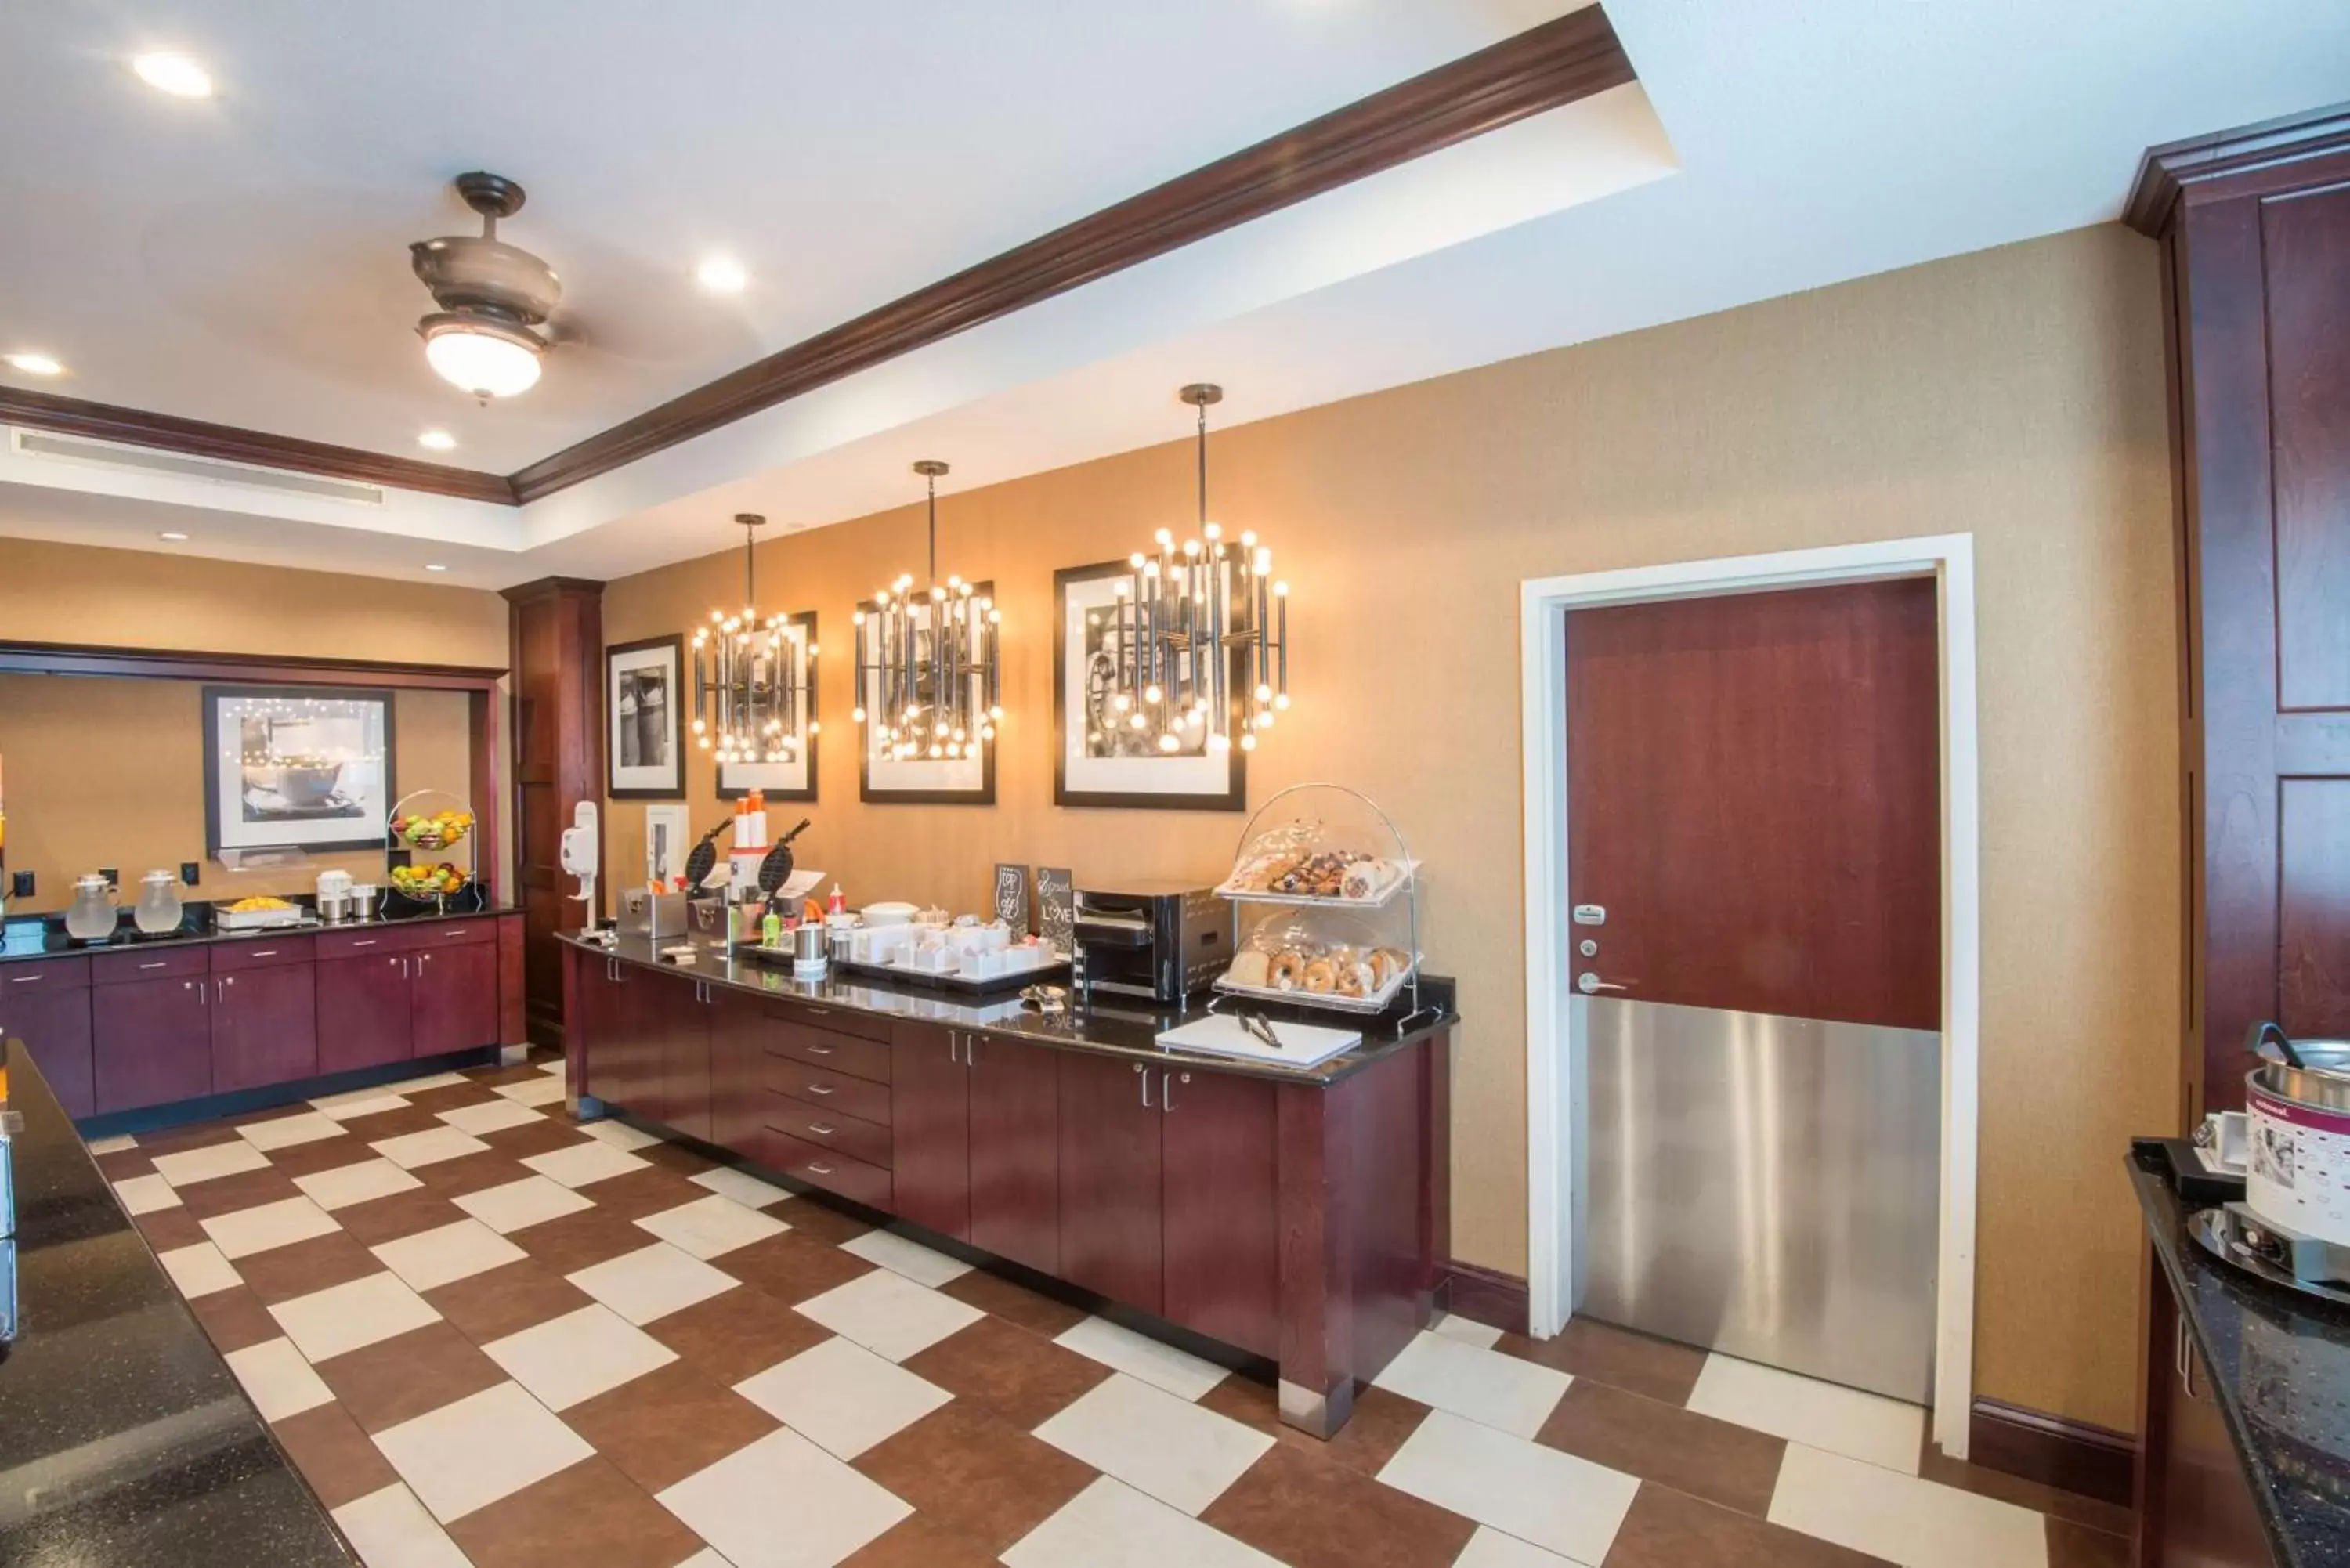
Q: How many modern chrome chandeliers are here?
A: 3